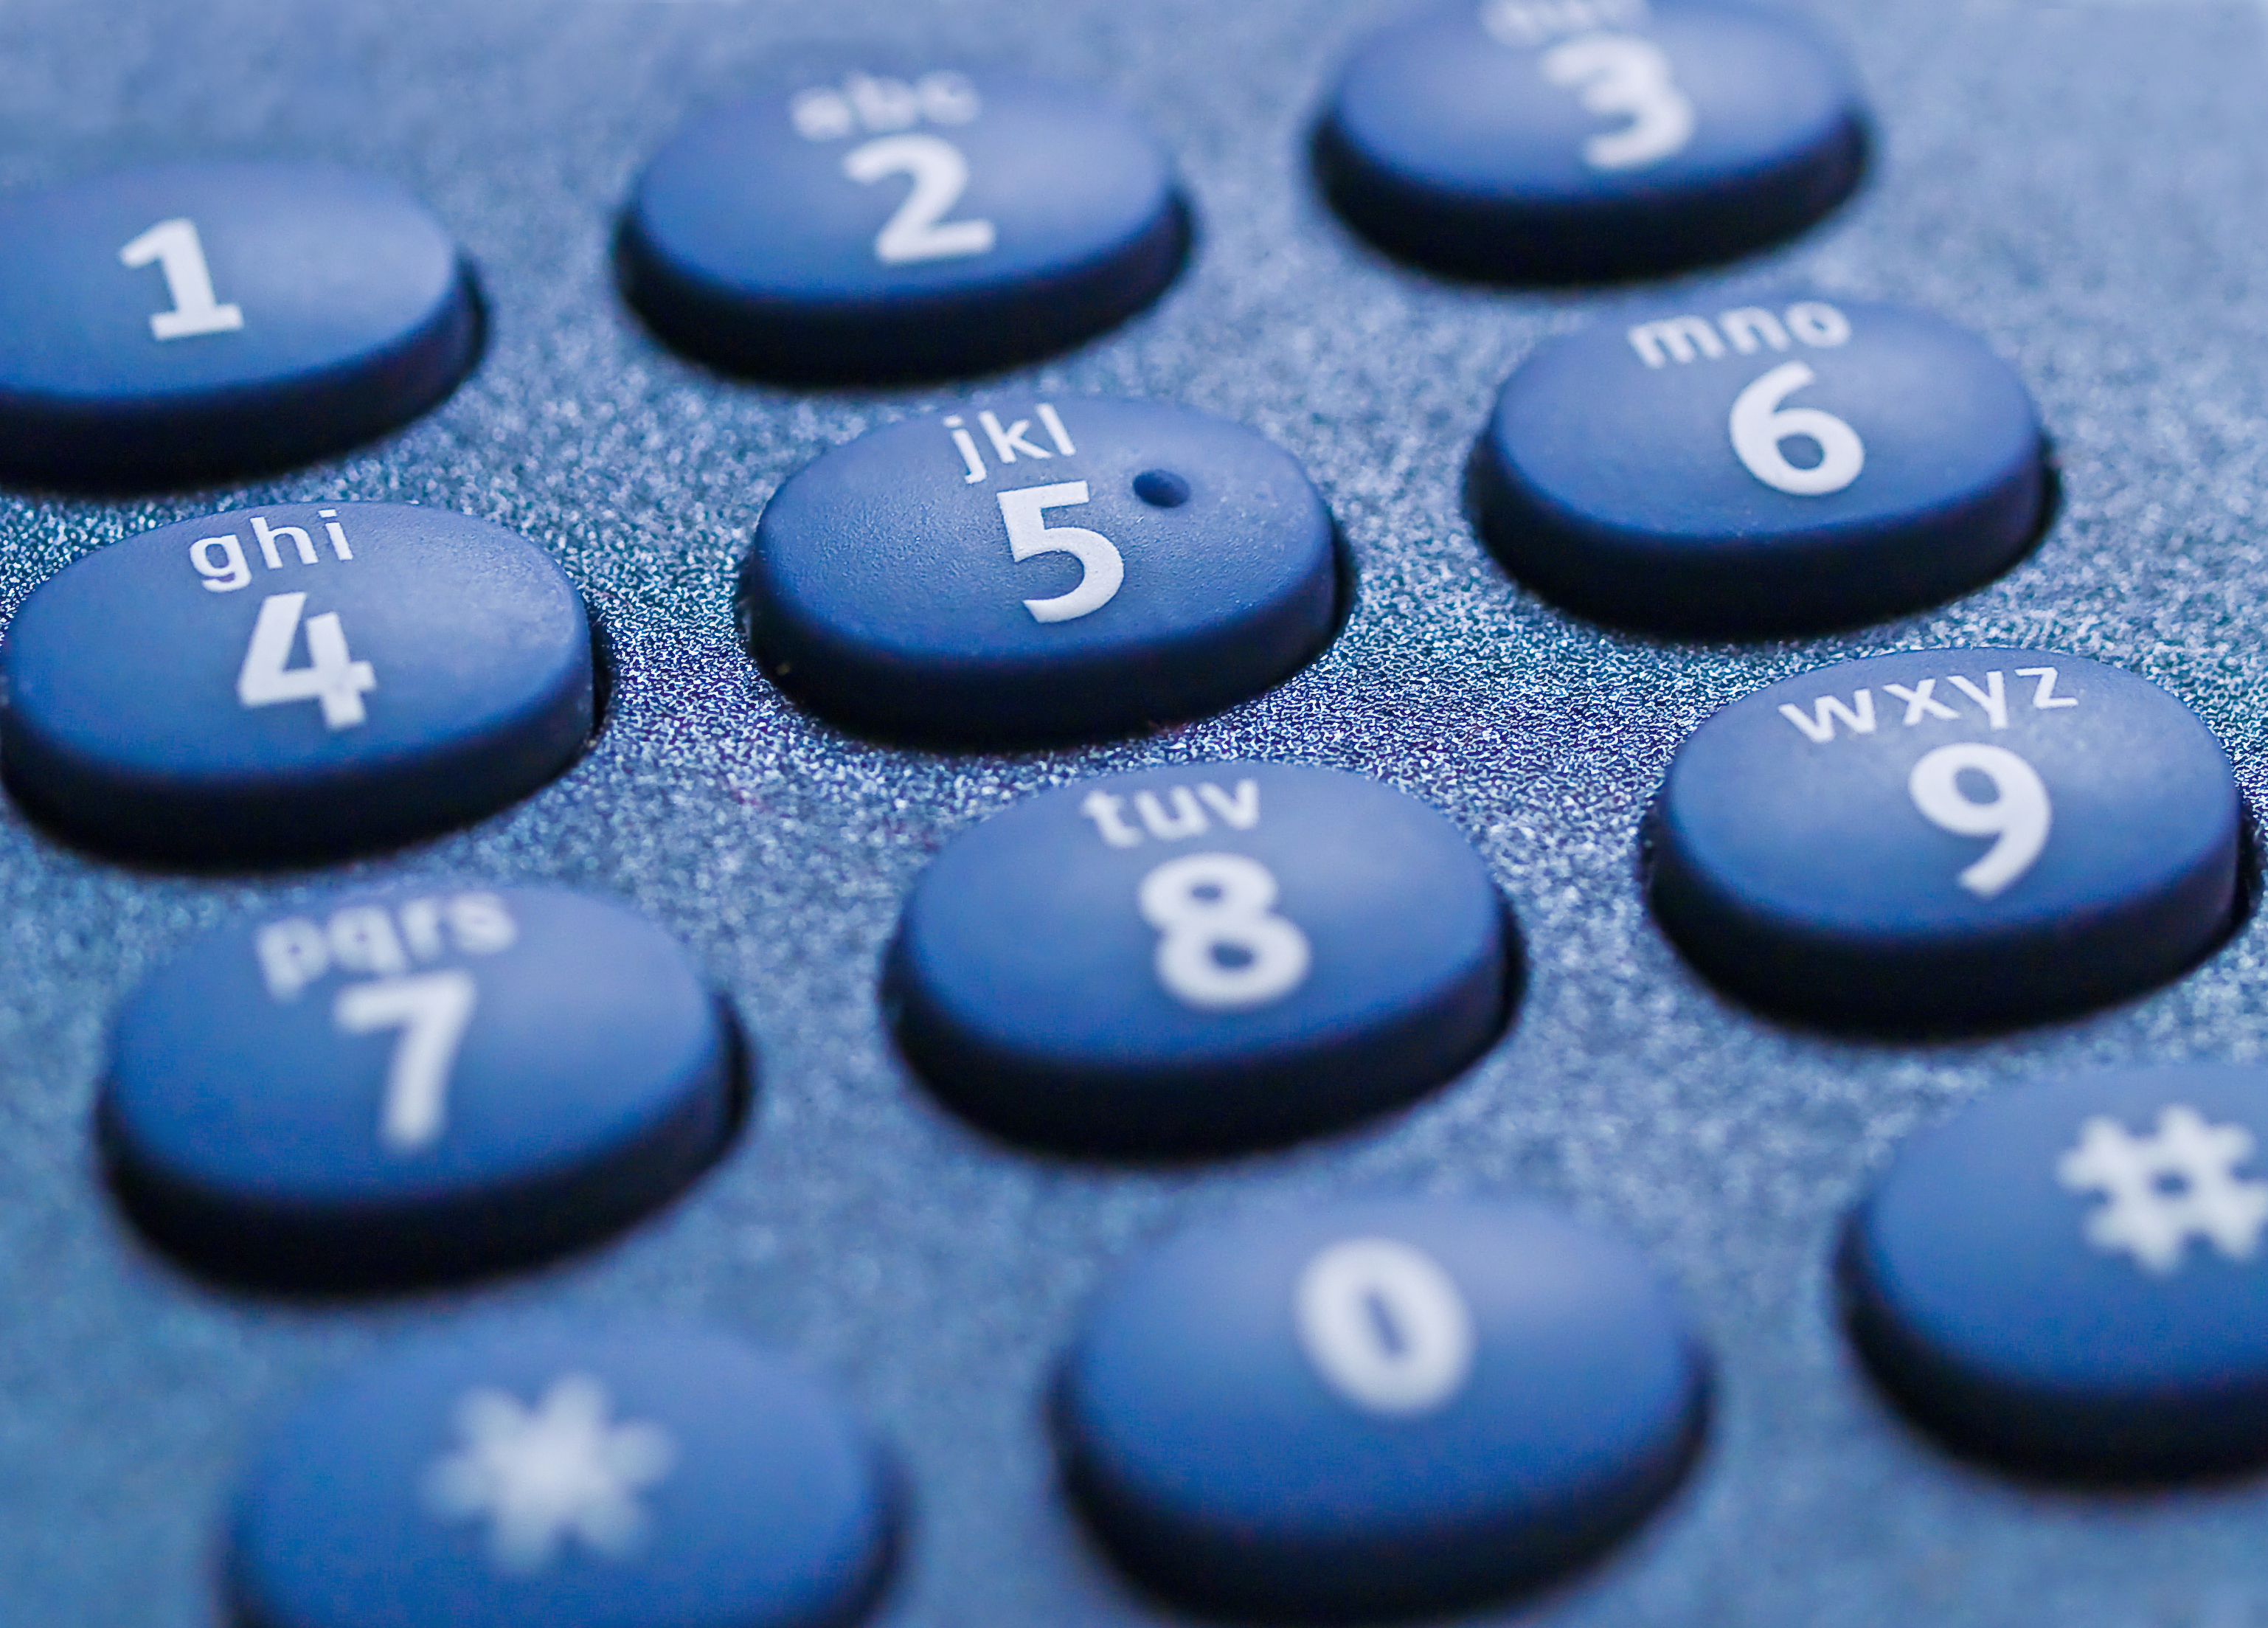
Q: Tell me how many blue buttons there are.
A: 12